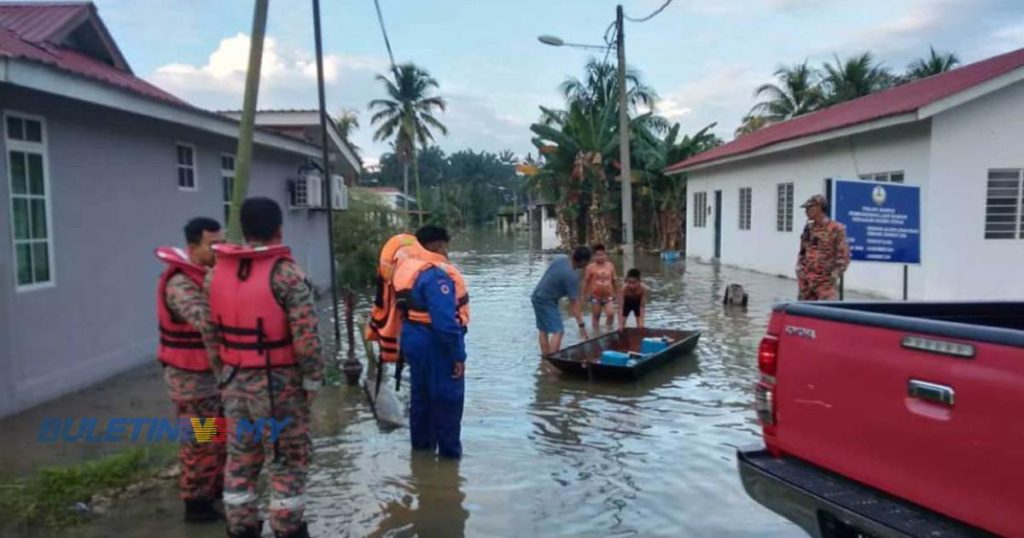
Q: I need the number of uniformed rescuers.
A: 4